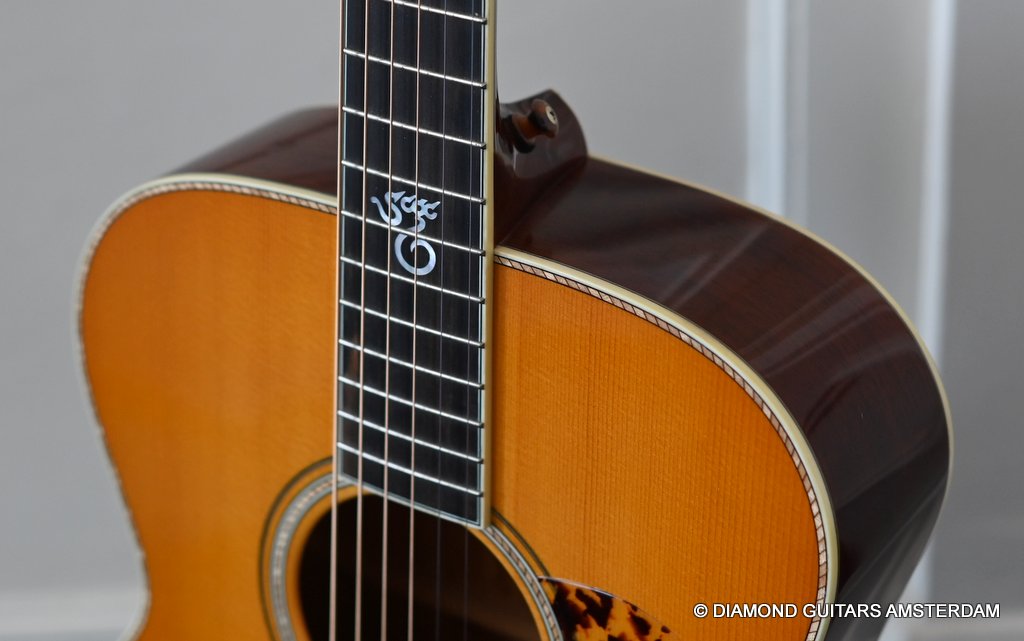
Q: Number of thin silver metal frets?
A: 11